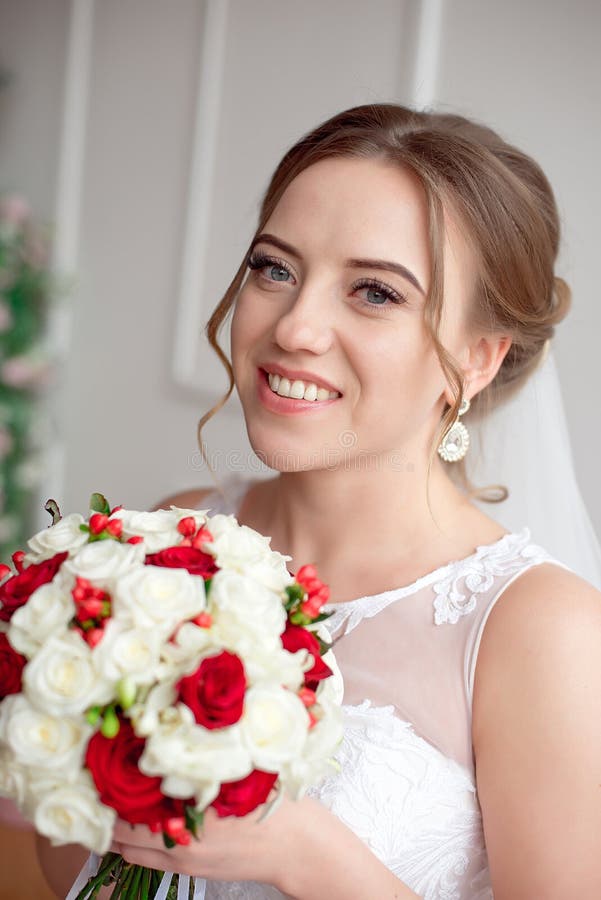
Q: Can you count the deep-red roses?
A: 7